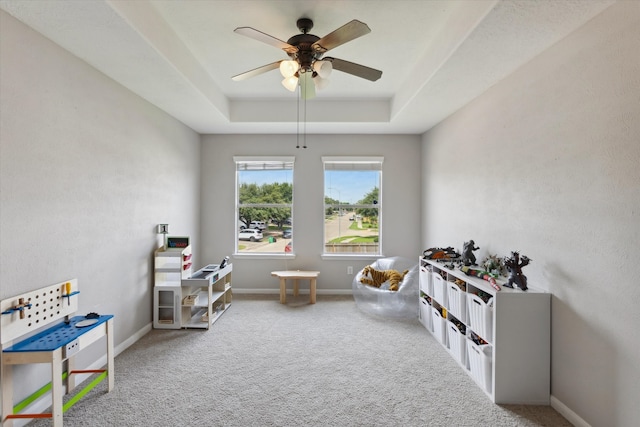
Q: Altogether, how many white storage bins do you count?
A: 8